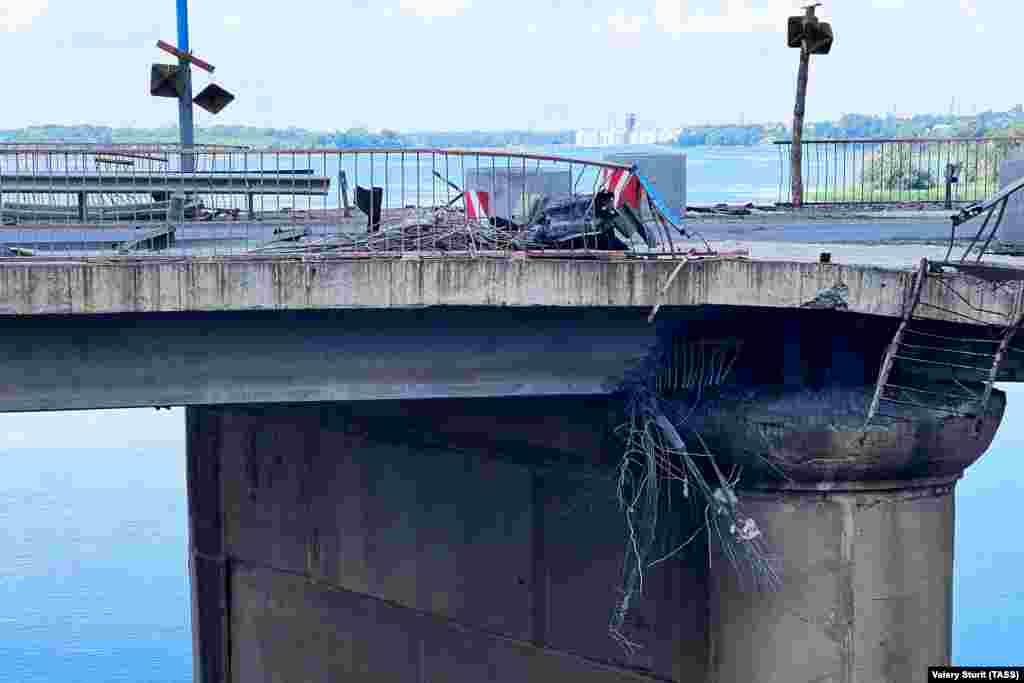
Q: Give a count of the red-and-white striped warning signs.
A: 2